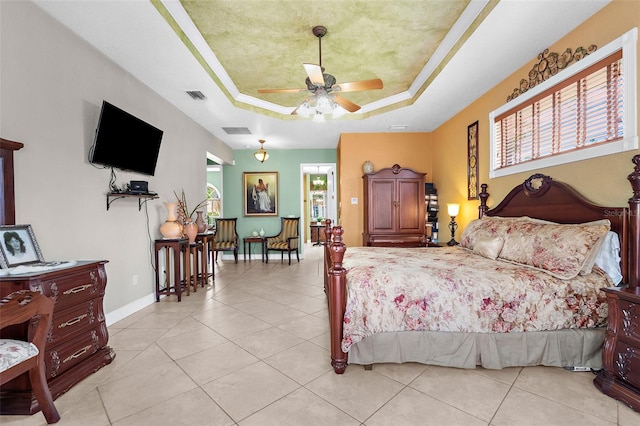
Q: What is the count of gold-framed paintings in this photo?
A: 1